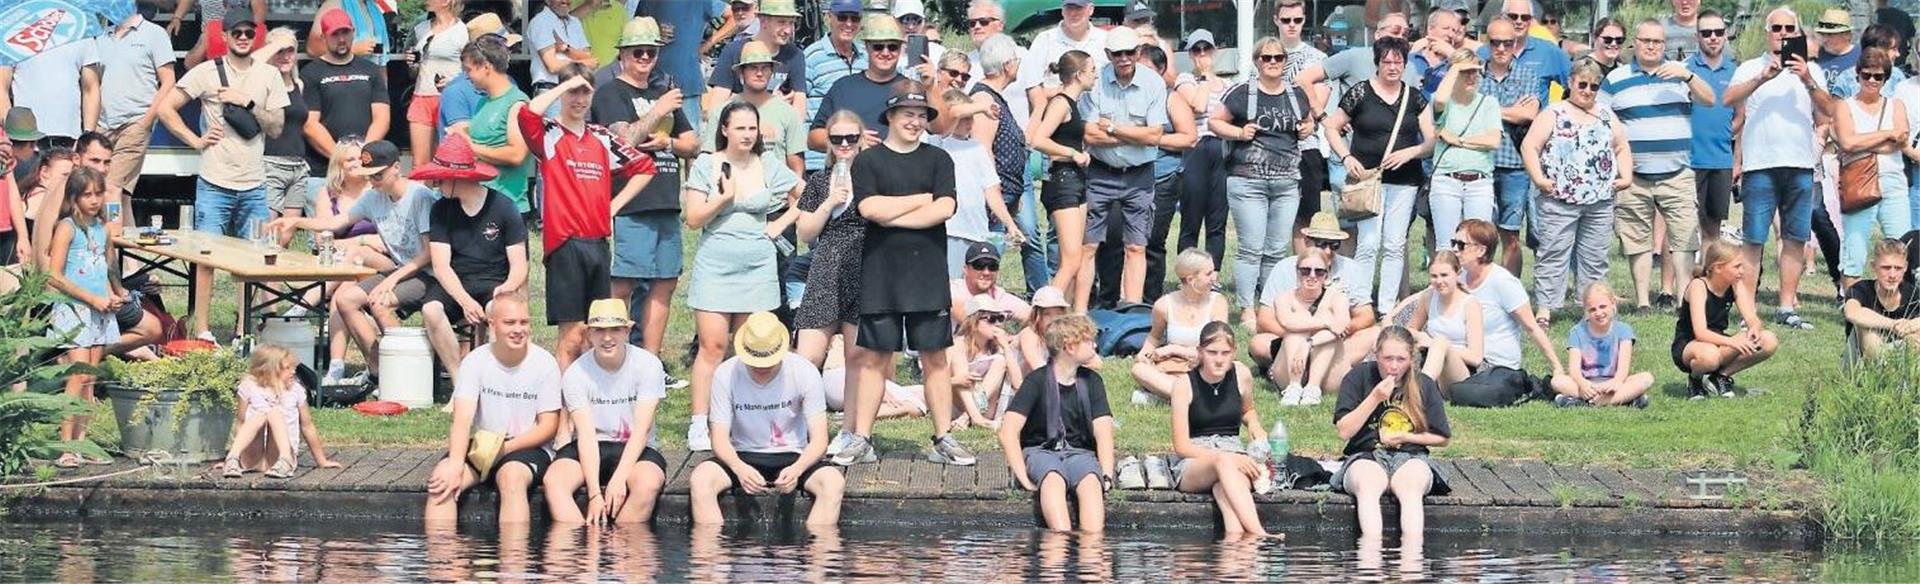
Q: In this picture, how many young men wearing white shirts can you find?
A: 3